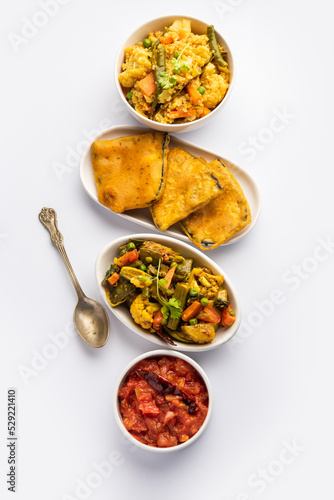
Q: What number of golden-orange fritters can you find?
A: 3